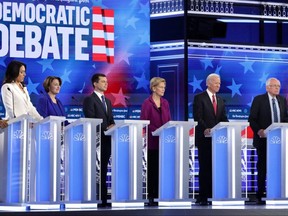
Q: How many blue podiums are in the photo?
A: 7